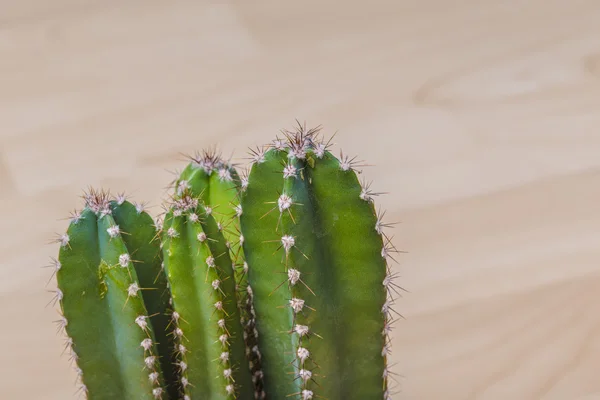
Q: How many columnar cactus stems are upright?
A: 4